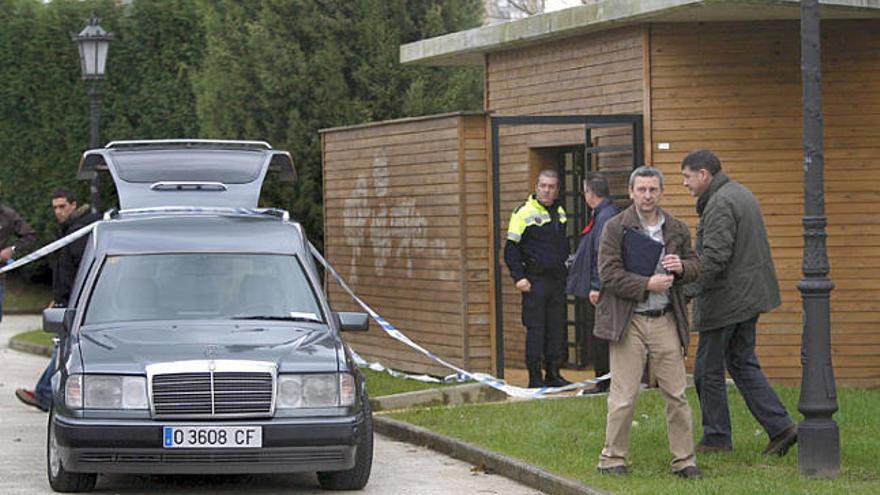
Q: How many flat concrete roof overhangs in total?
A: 1